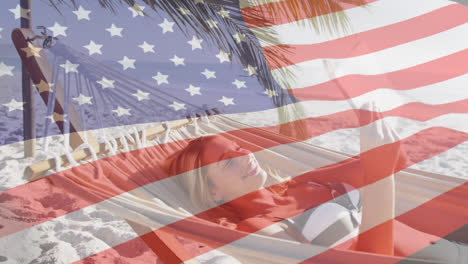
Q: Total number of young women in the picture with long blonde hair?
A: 1